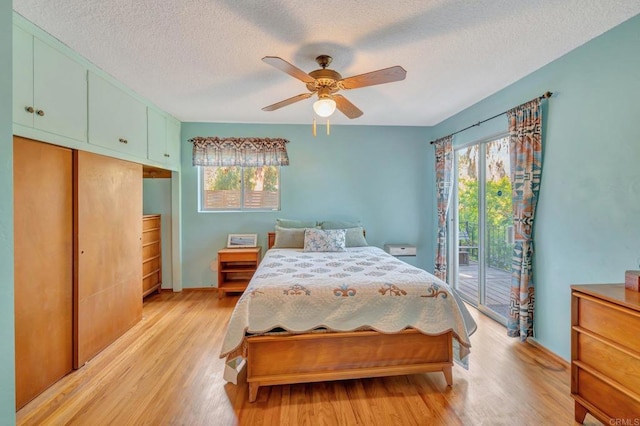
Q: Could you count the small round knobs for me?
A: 6